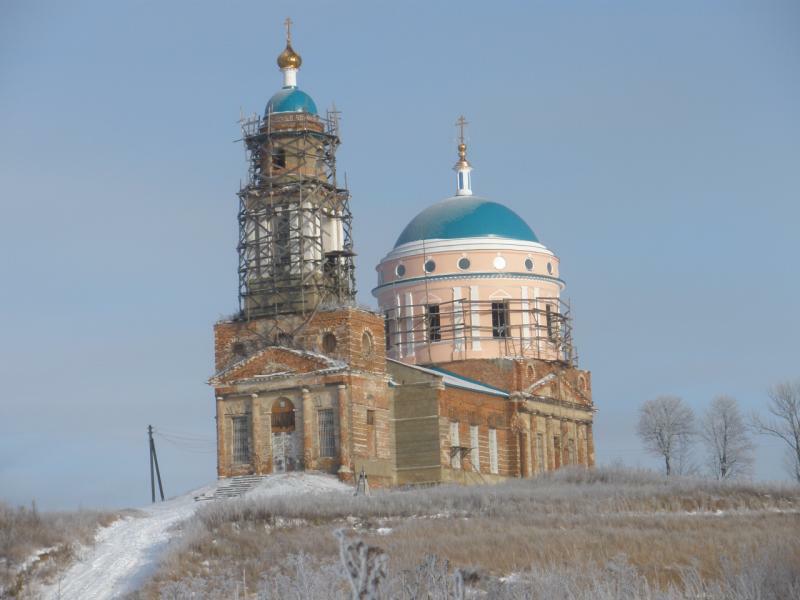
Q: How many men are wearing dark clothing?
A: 0